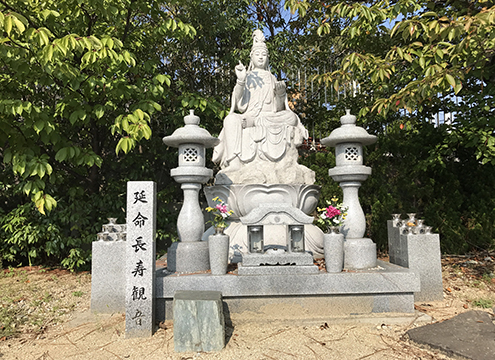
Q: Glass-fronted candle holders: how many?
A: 2